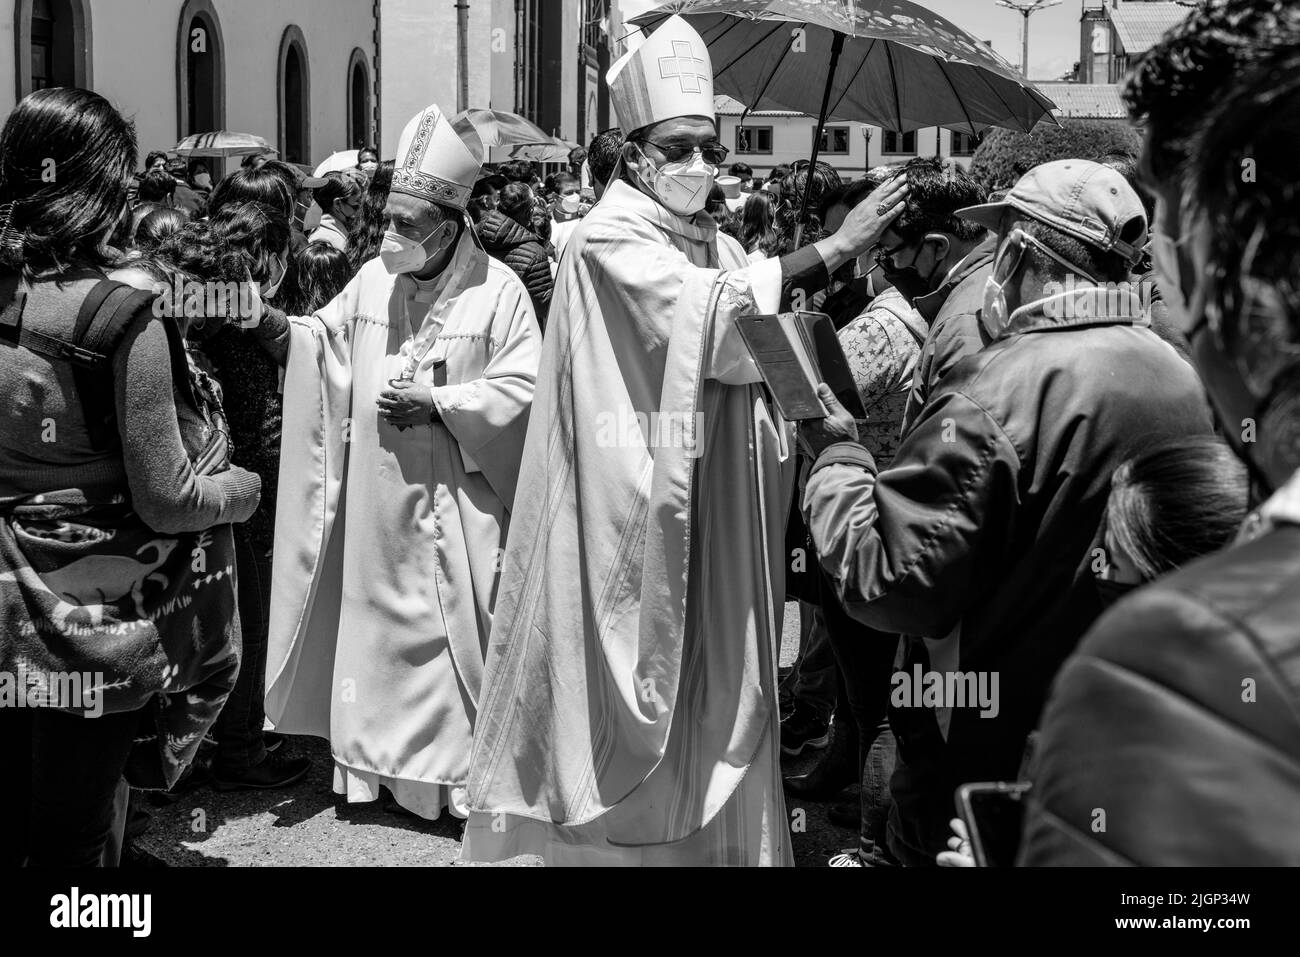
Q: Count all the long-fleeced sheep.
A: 0